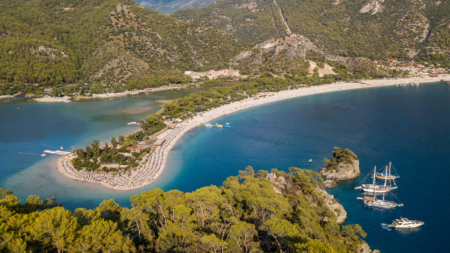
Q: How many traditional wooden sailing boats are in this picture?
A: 3